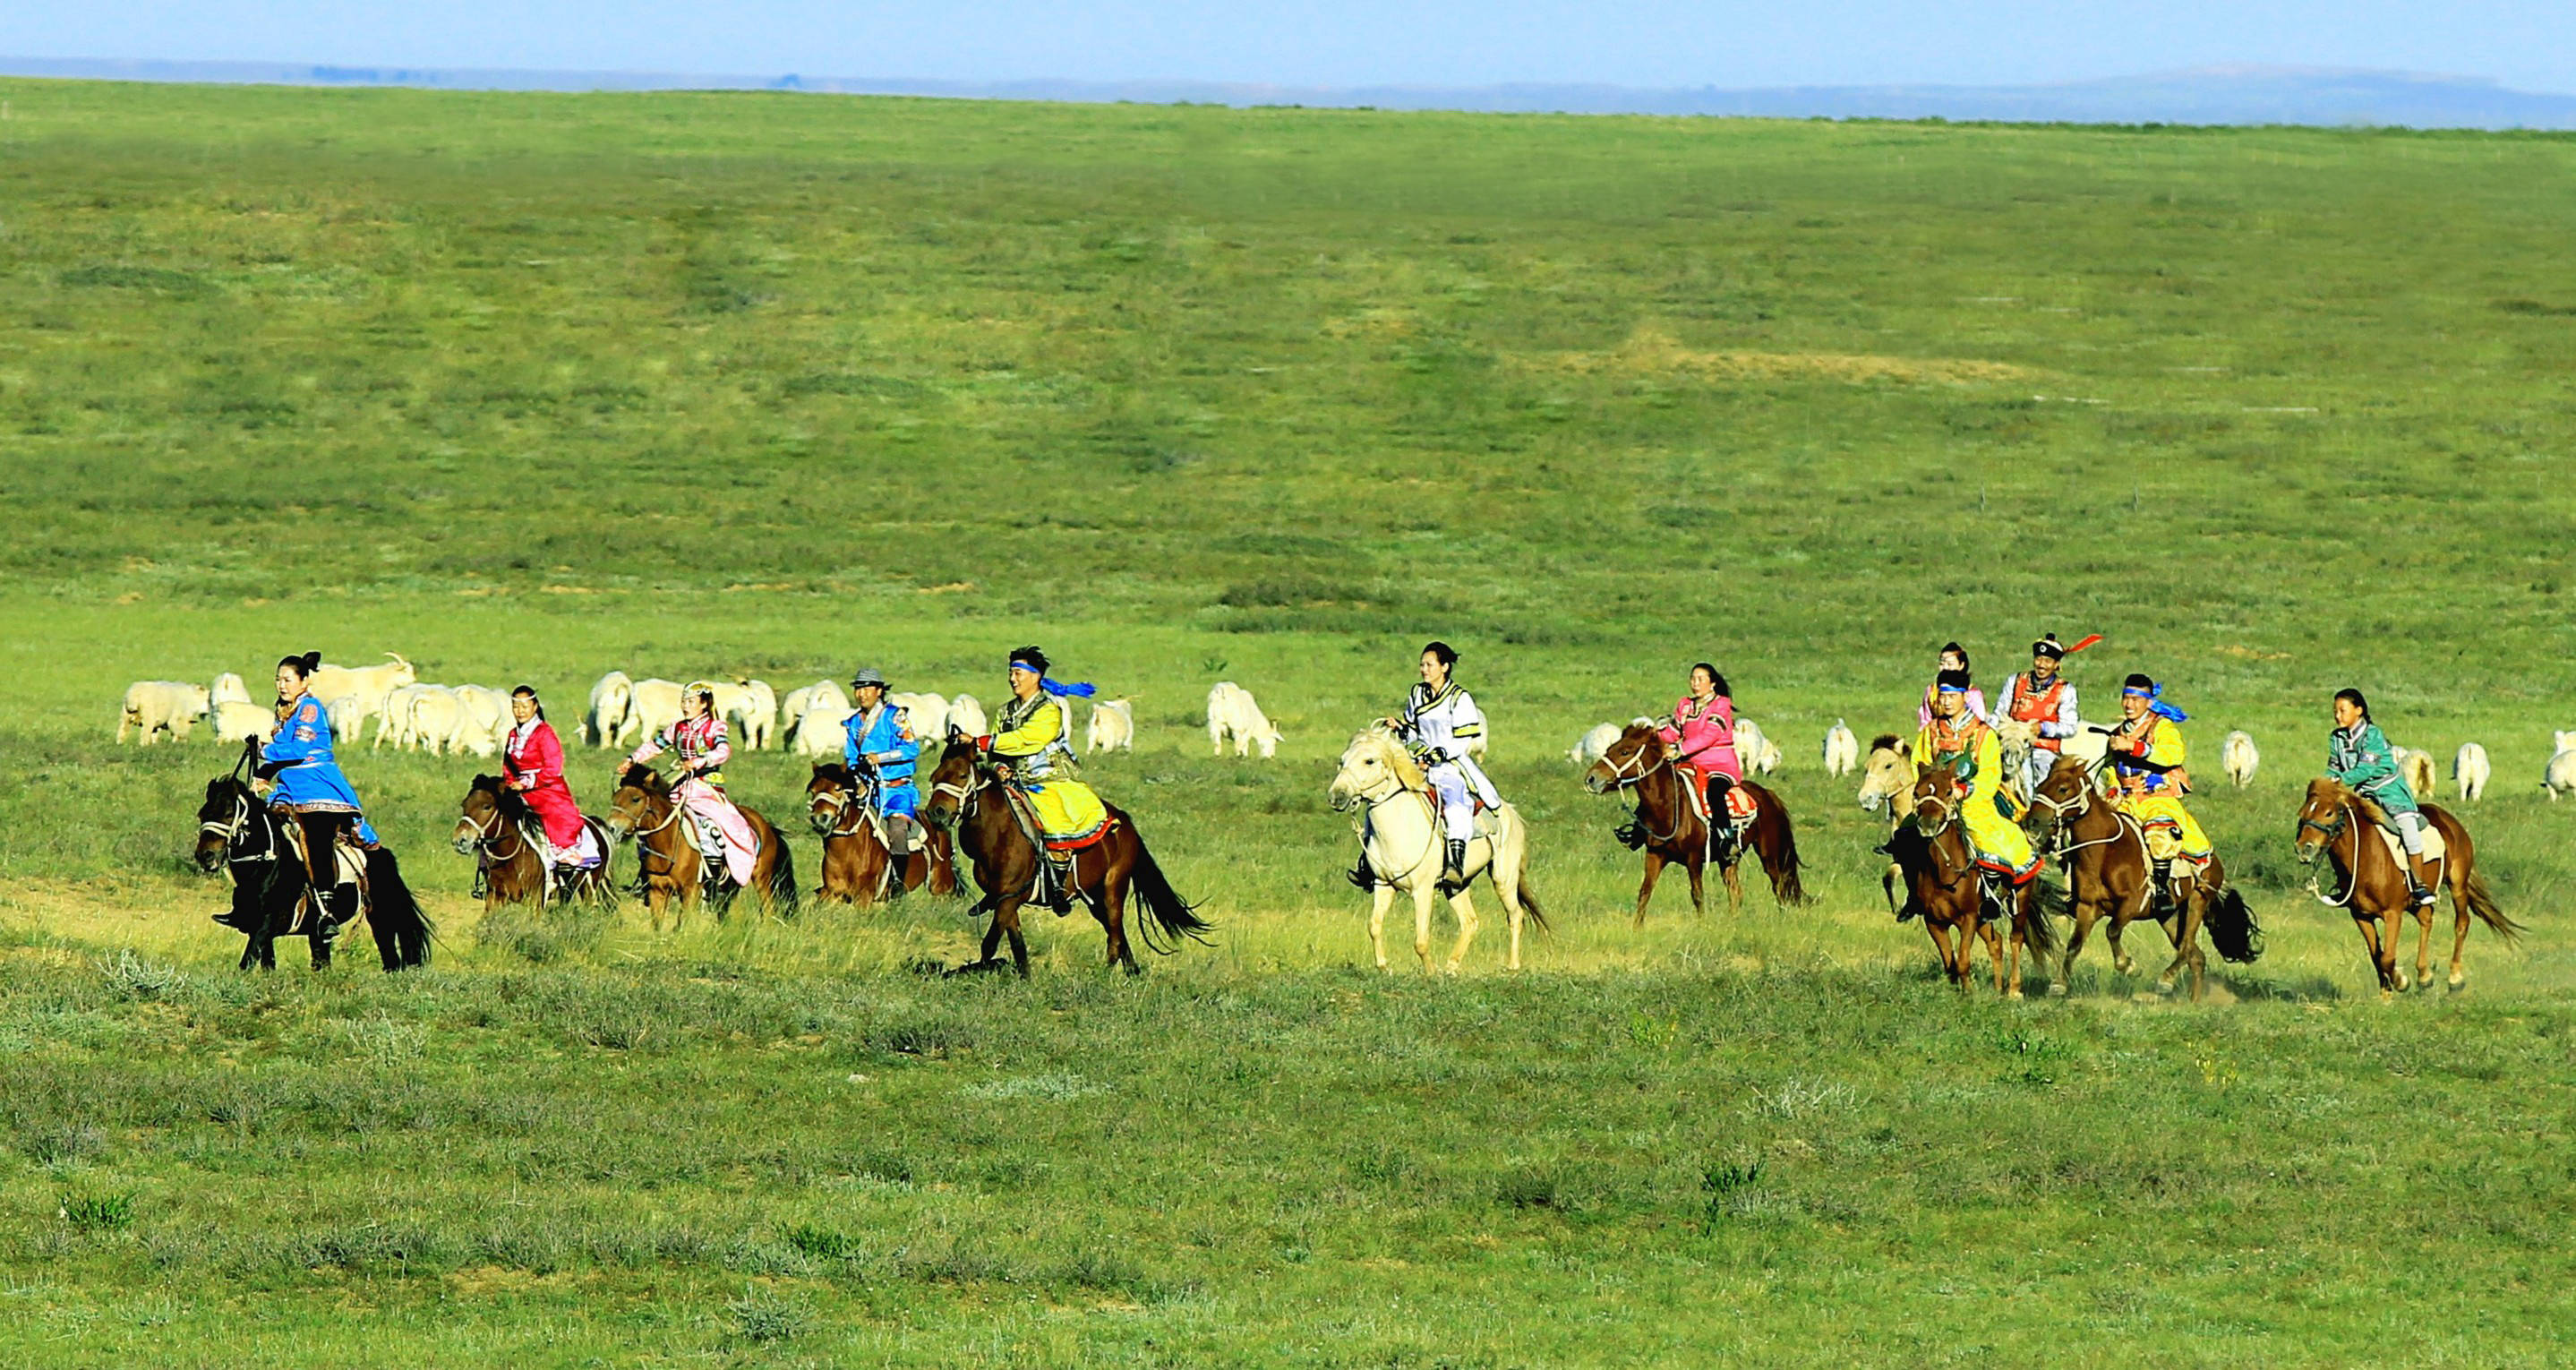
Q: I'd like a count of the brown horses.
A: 8